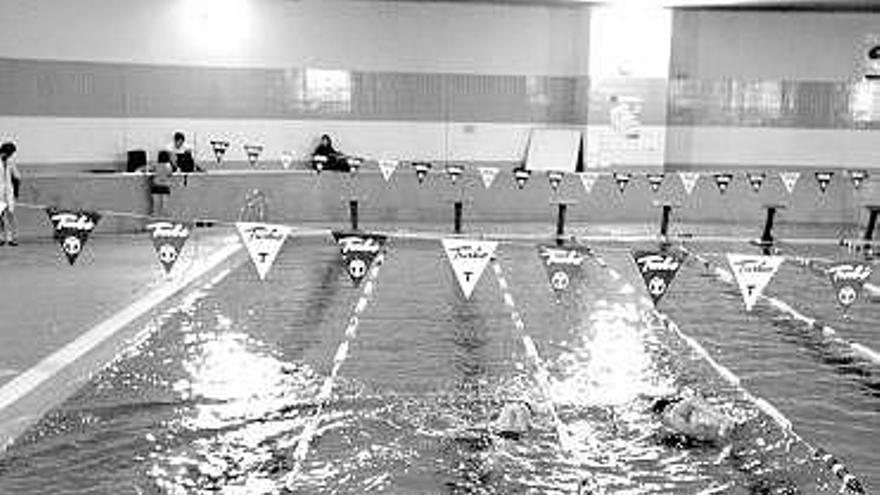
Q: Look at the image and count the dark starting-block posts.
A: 6